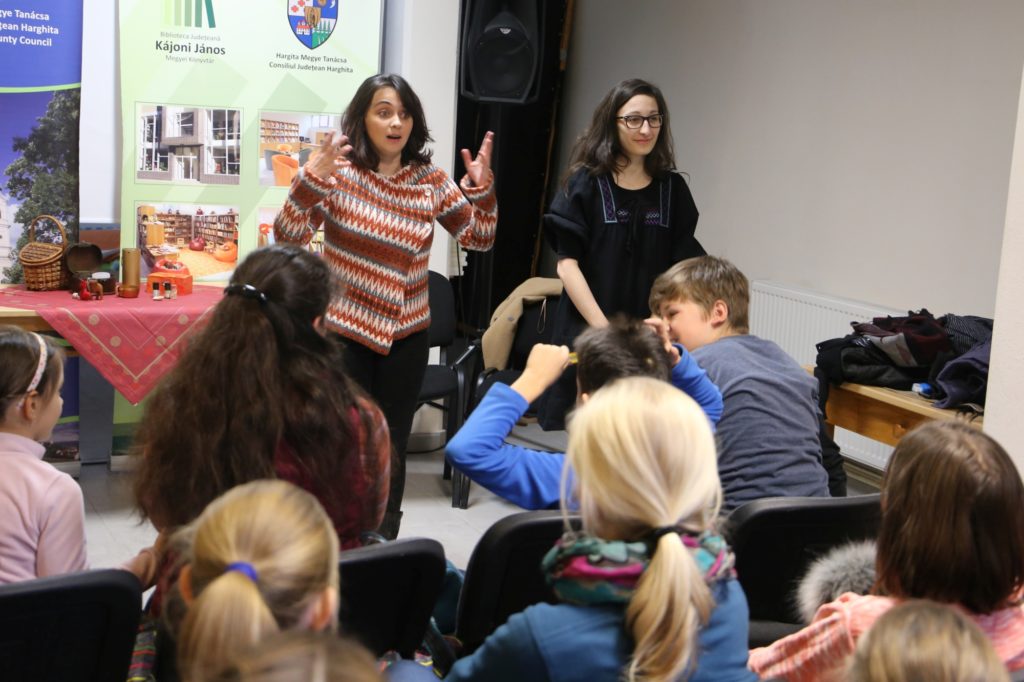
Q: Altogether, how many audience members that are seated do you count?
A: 9